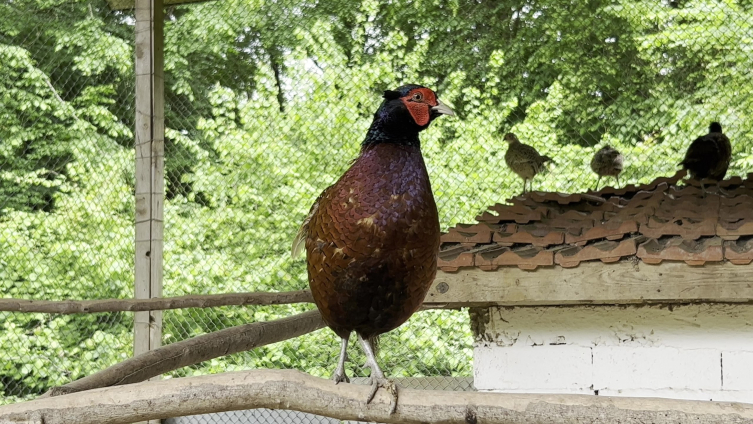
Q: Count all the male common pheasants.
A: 2